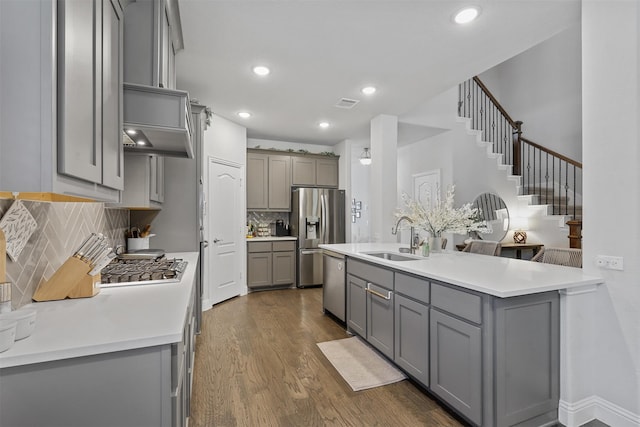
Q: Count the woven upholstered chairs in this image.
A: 2